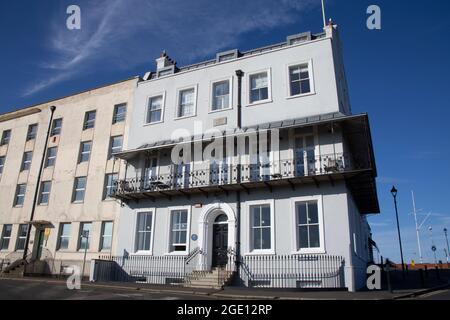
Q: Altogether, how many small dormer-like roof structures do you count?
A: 3